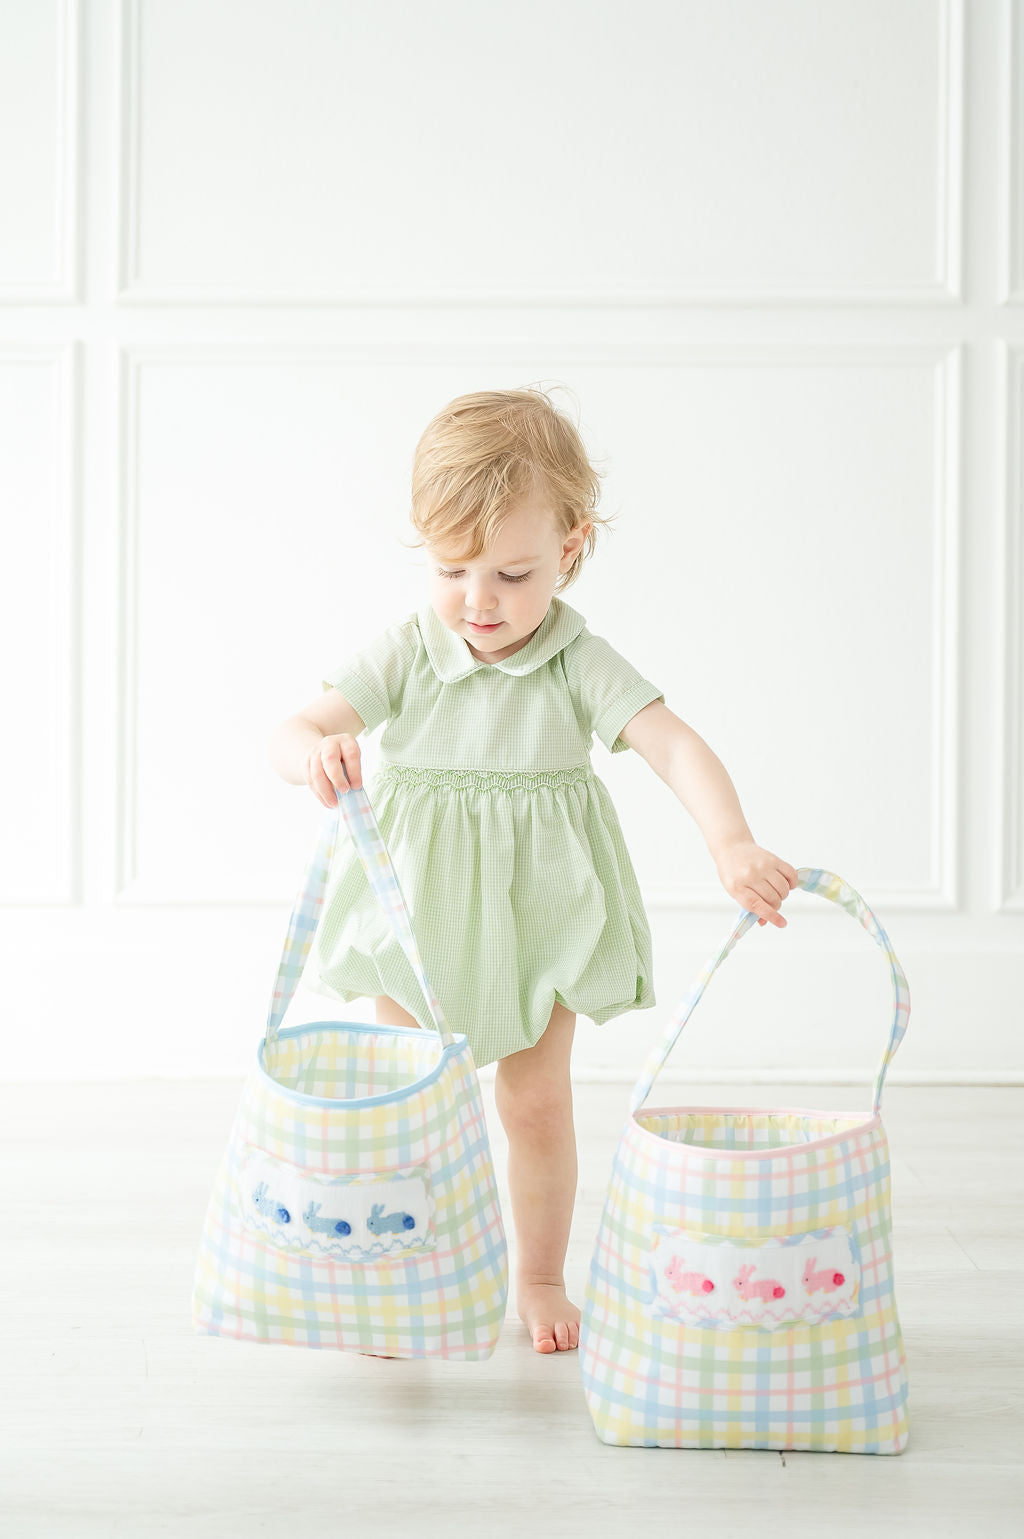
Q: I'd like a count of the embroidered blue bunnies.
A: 3